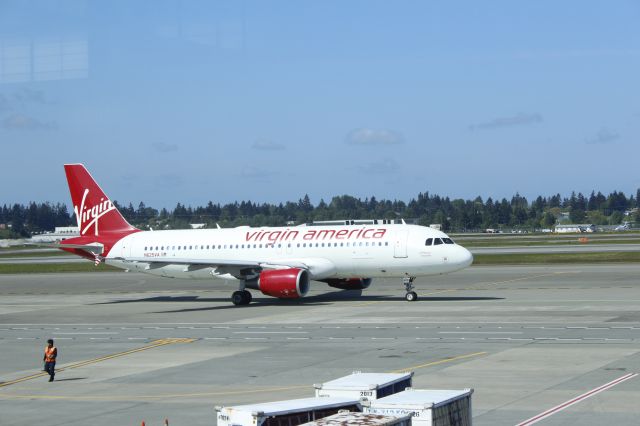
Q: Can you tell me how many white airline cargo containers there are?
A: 4